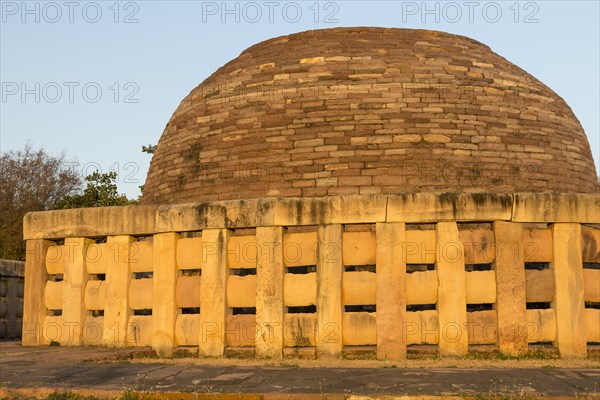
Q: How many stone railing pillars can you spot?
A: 11